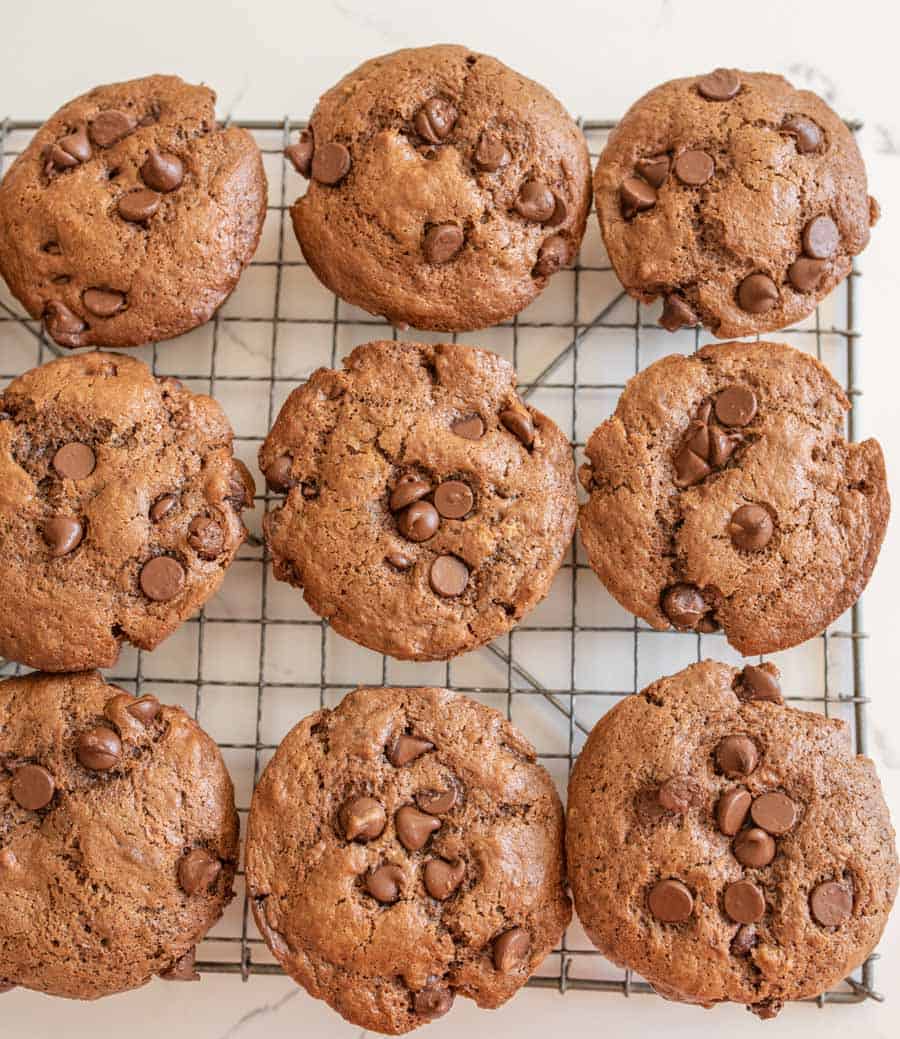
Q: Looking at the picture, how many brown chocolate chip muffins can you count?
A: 9